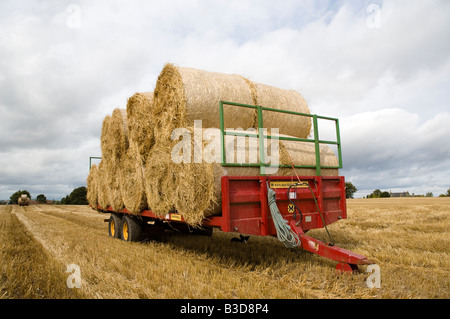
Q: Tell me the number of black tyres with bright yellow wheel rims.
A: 2